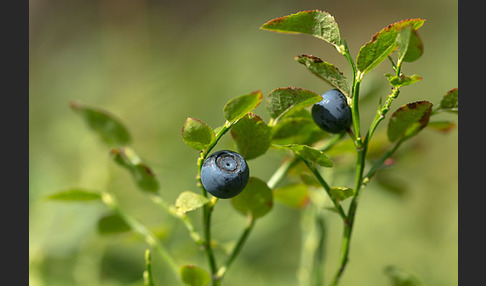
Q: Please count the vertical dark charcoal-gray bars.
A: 2